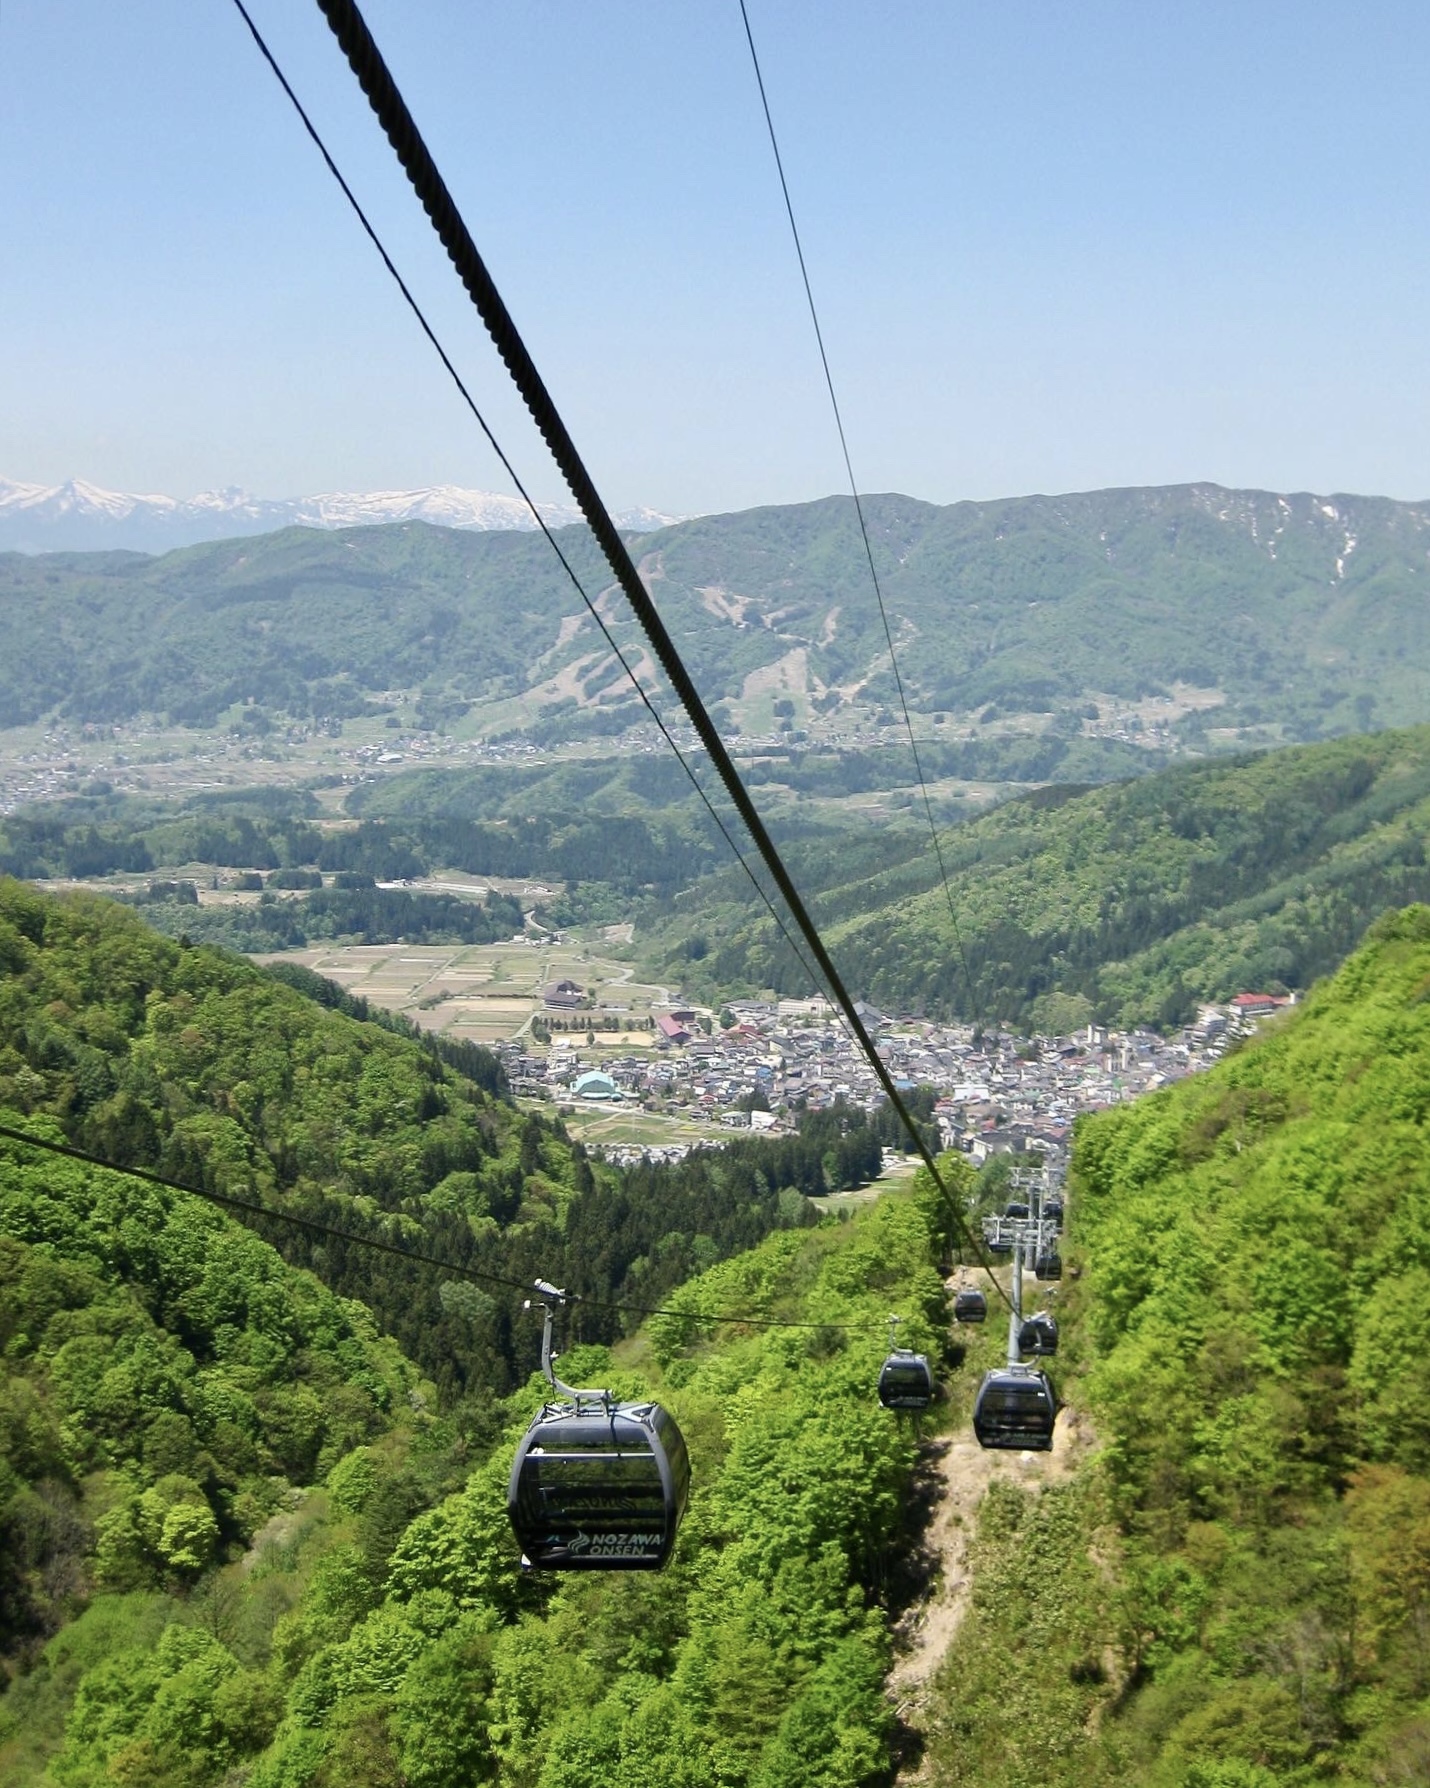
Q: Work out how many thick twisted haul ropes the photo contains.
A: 1